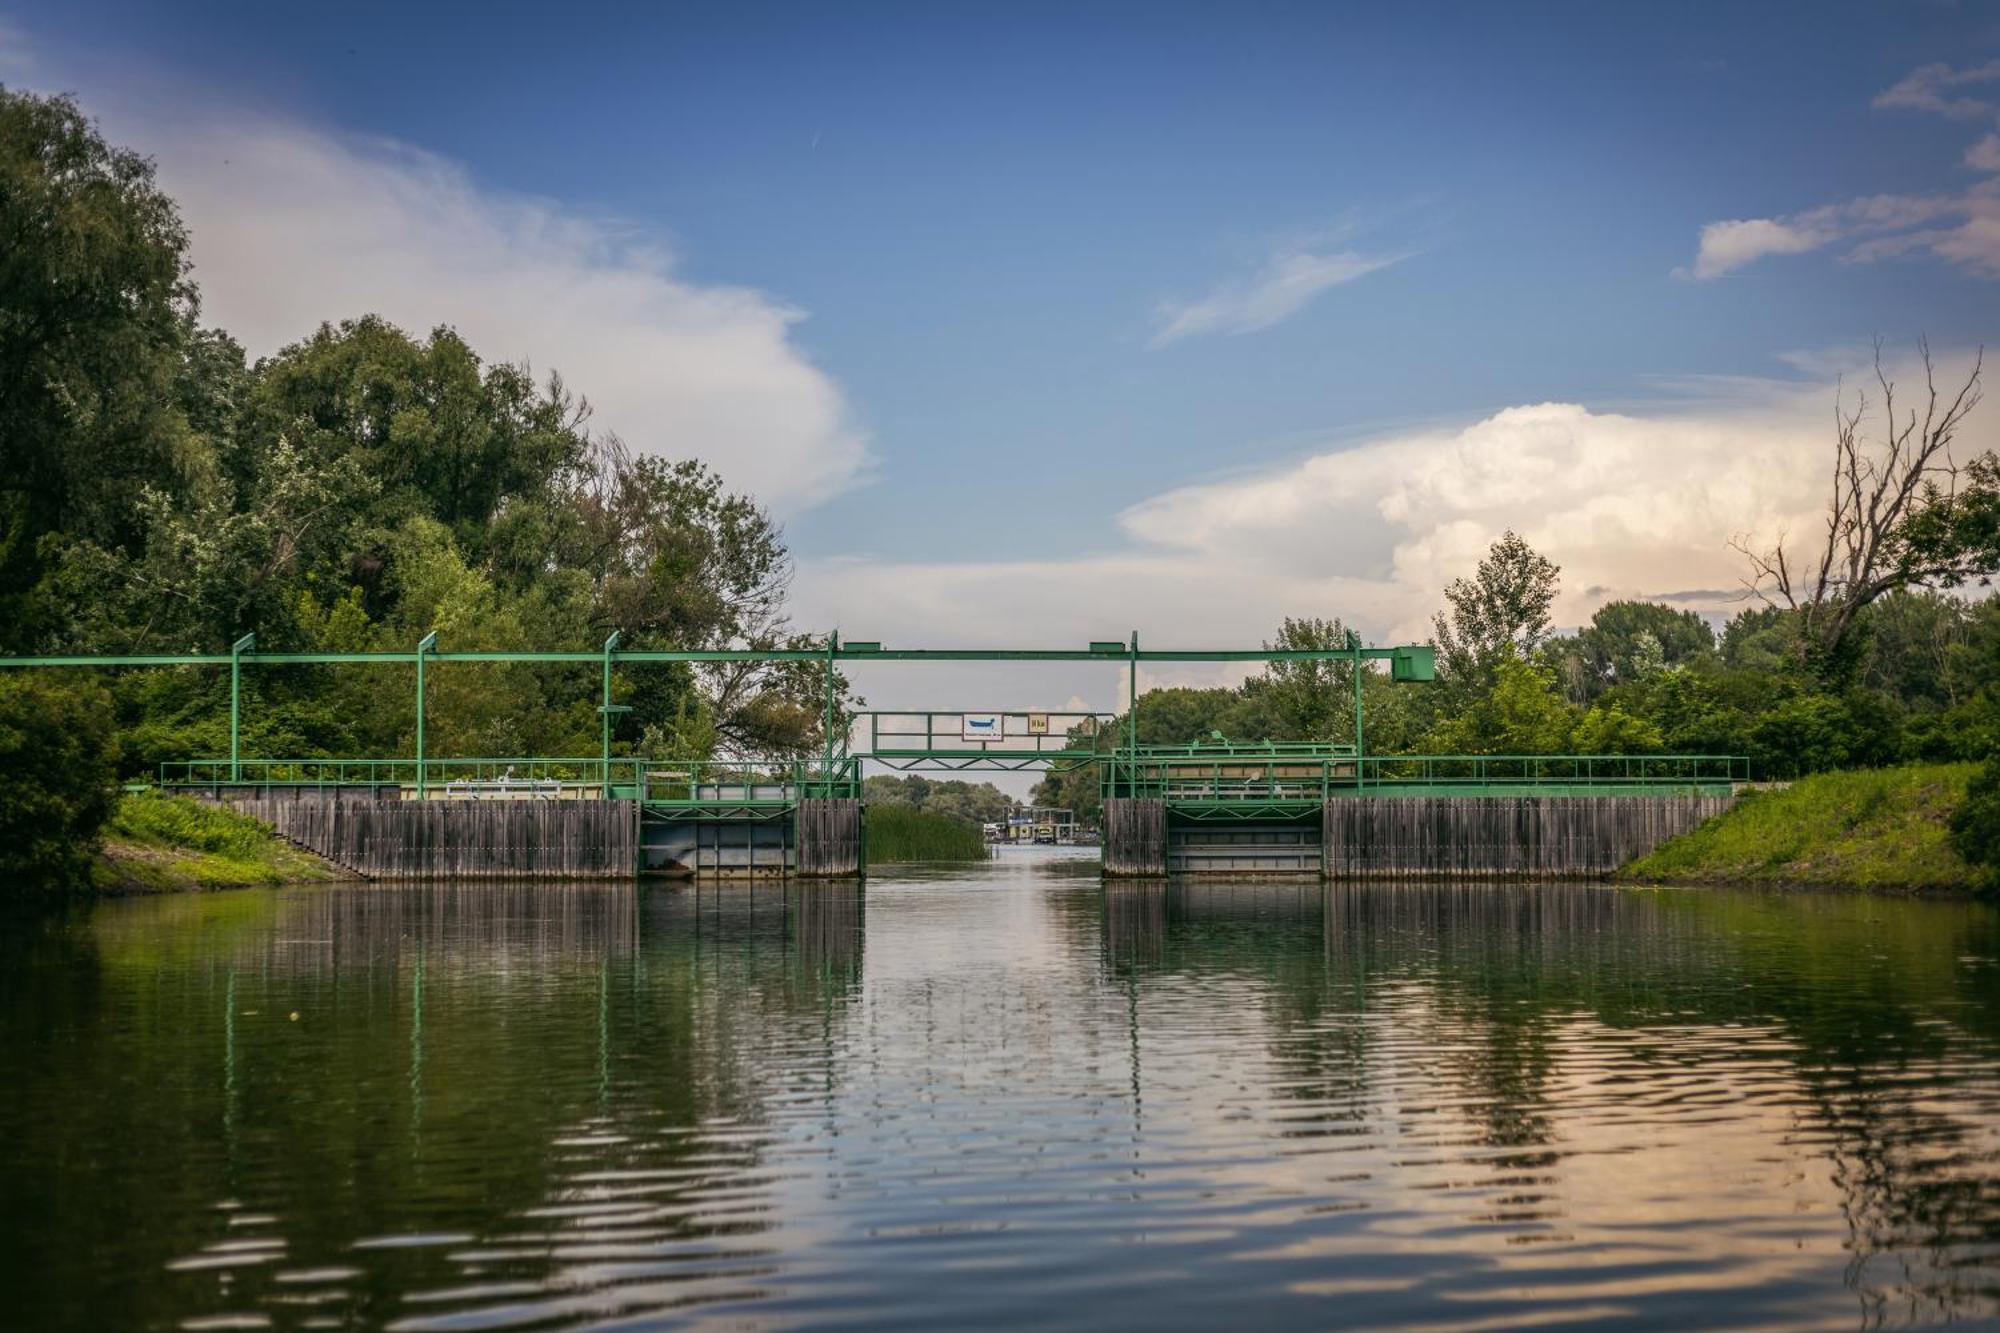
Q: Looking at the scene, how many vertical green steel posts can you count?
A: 6